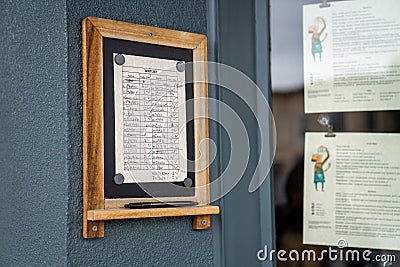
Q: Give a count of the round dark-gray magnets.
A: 4